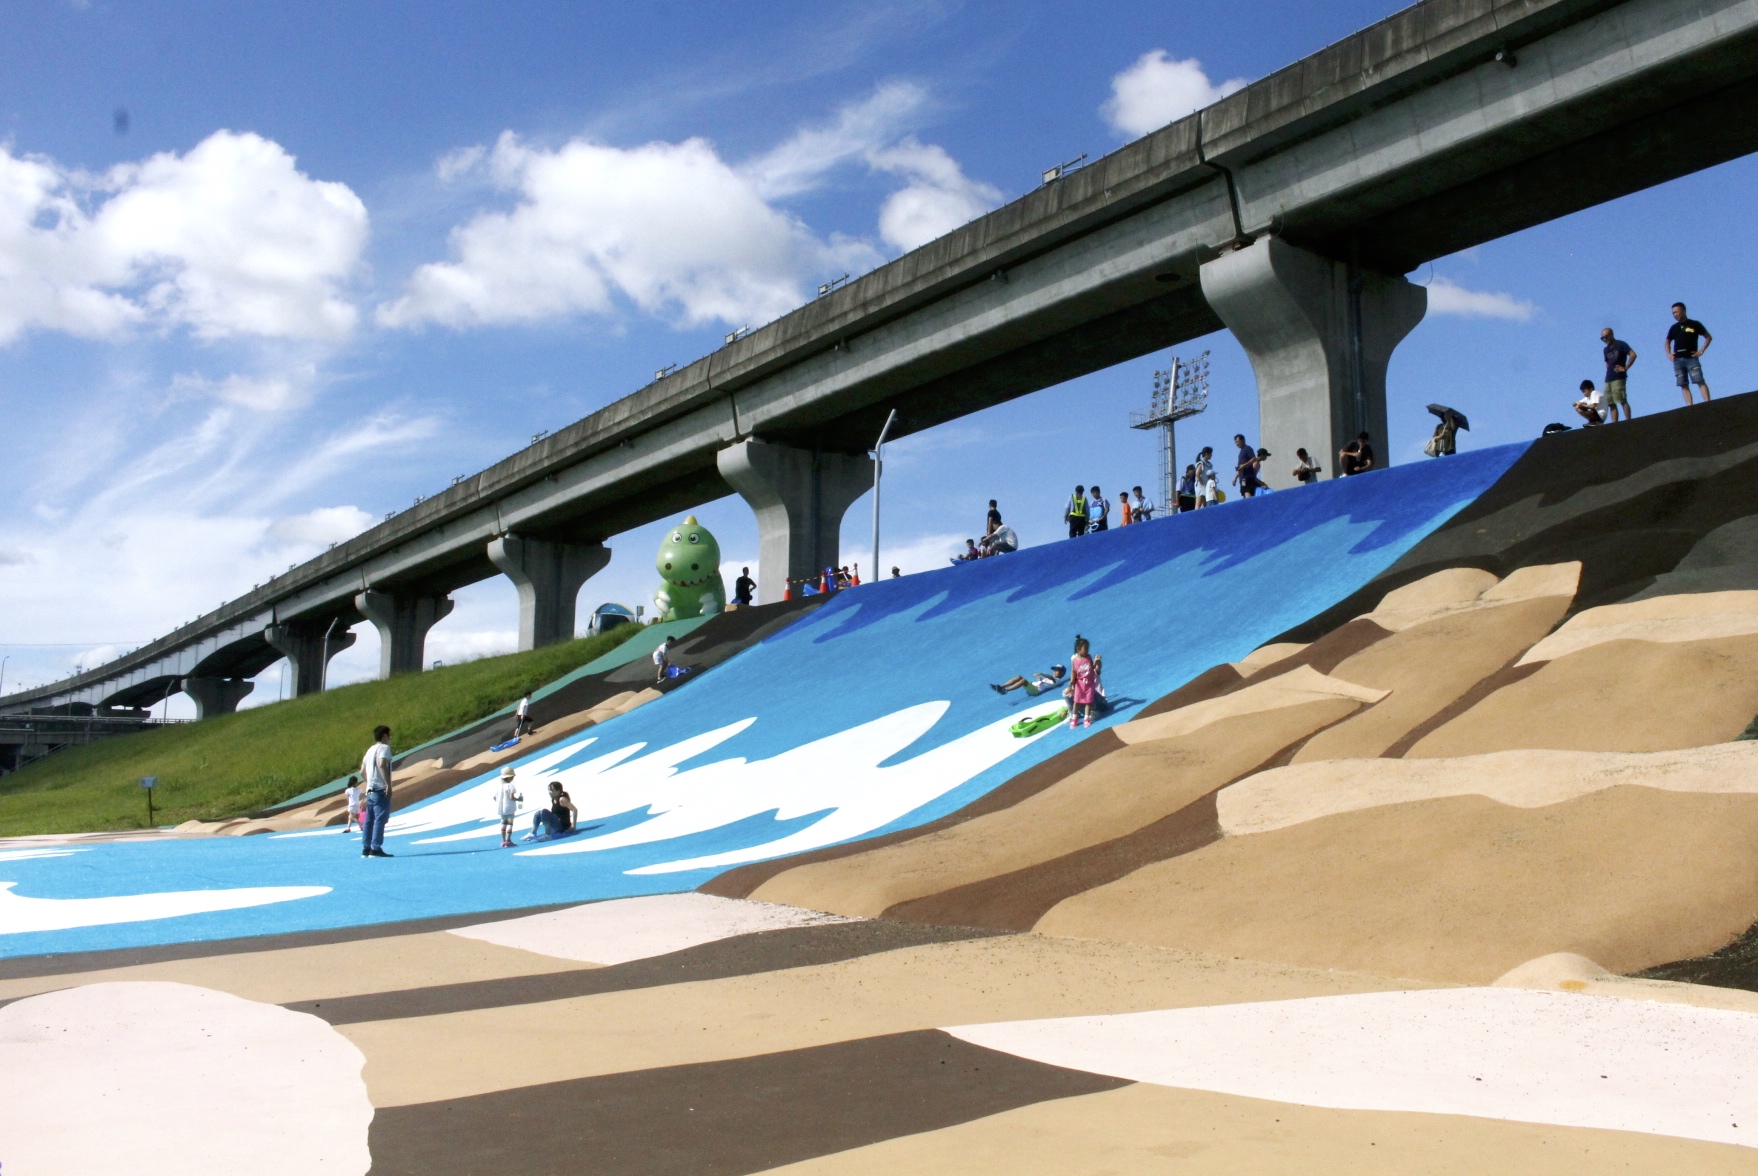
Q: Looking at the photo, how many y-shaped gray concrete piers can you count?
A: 6